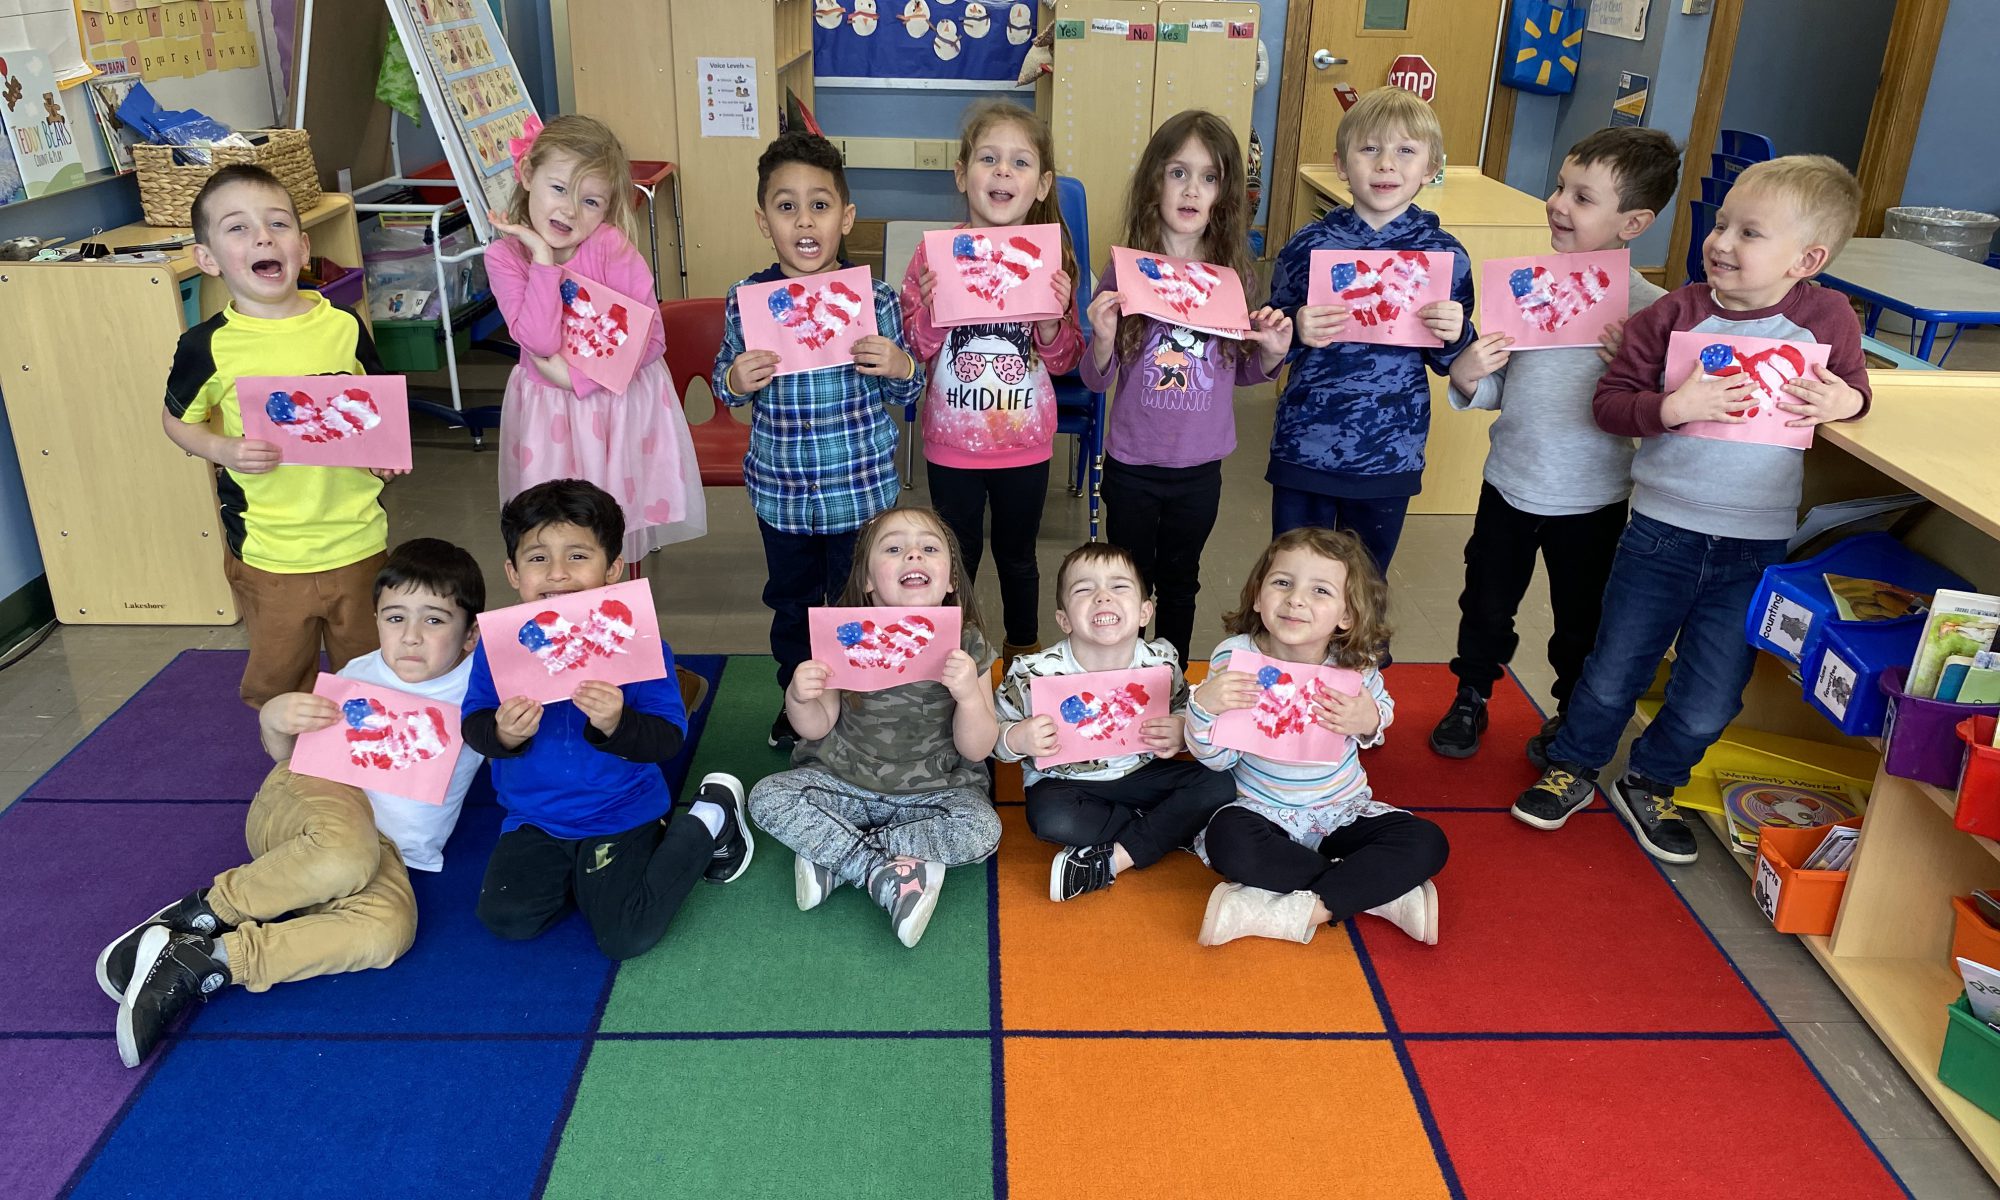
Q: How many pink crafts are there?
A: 13